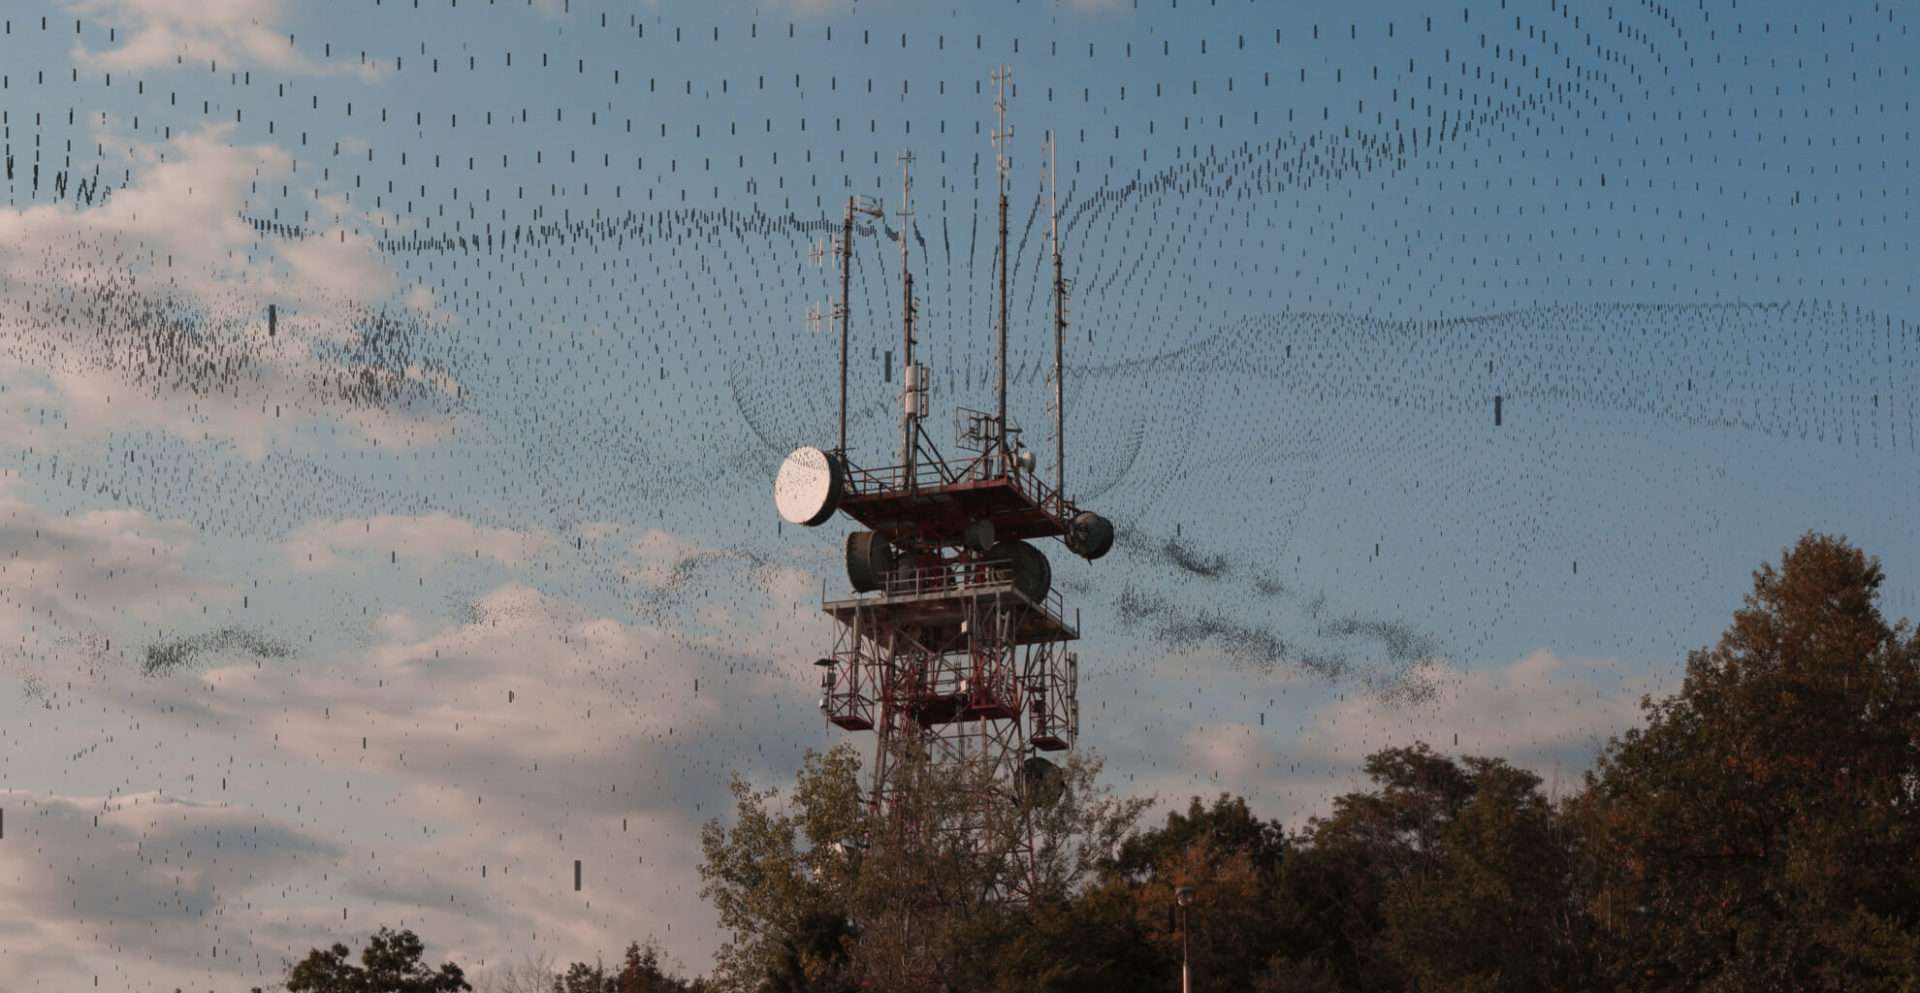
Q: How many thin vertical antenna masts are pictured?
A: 4